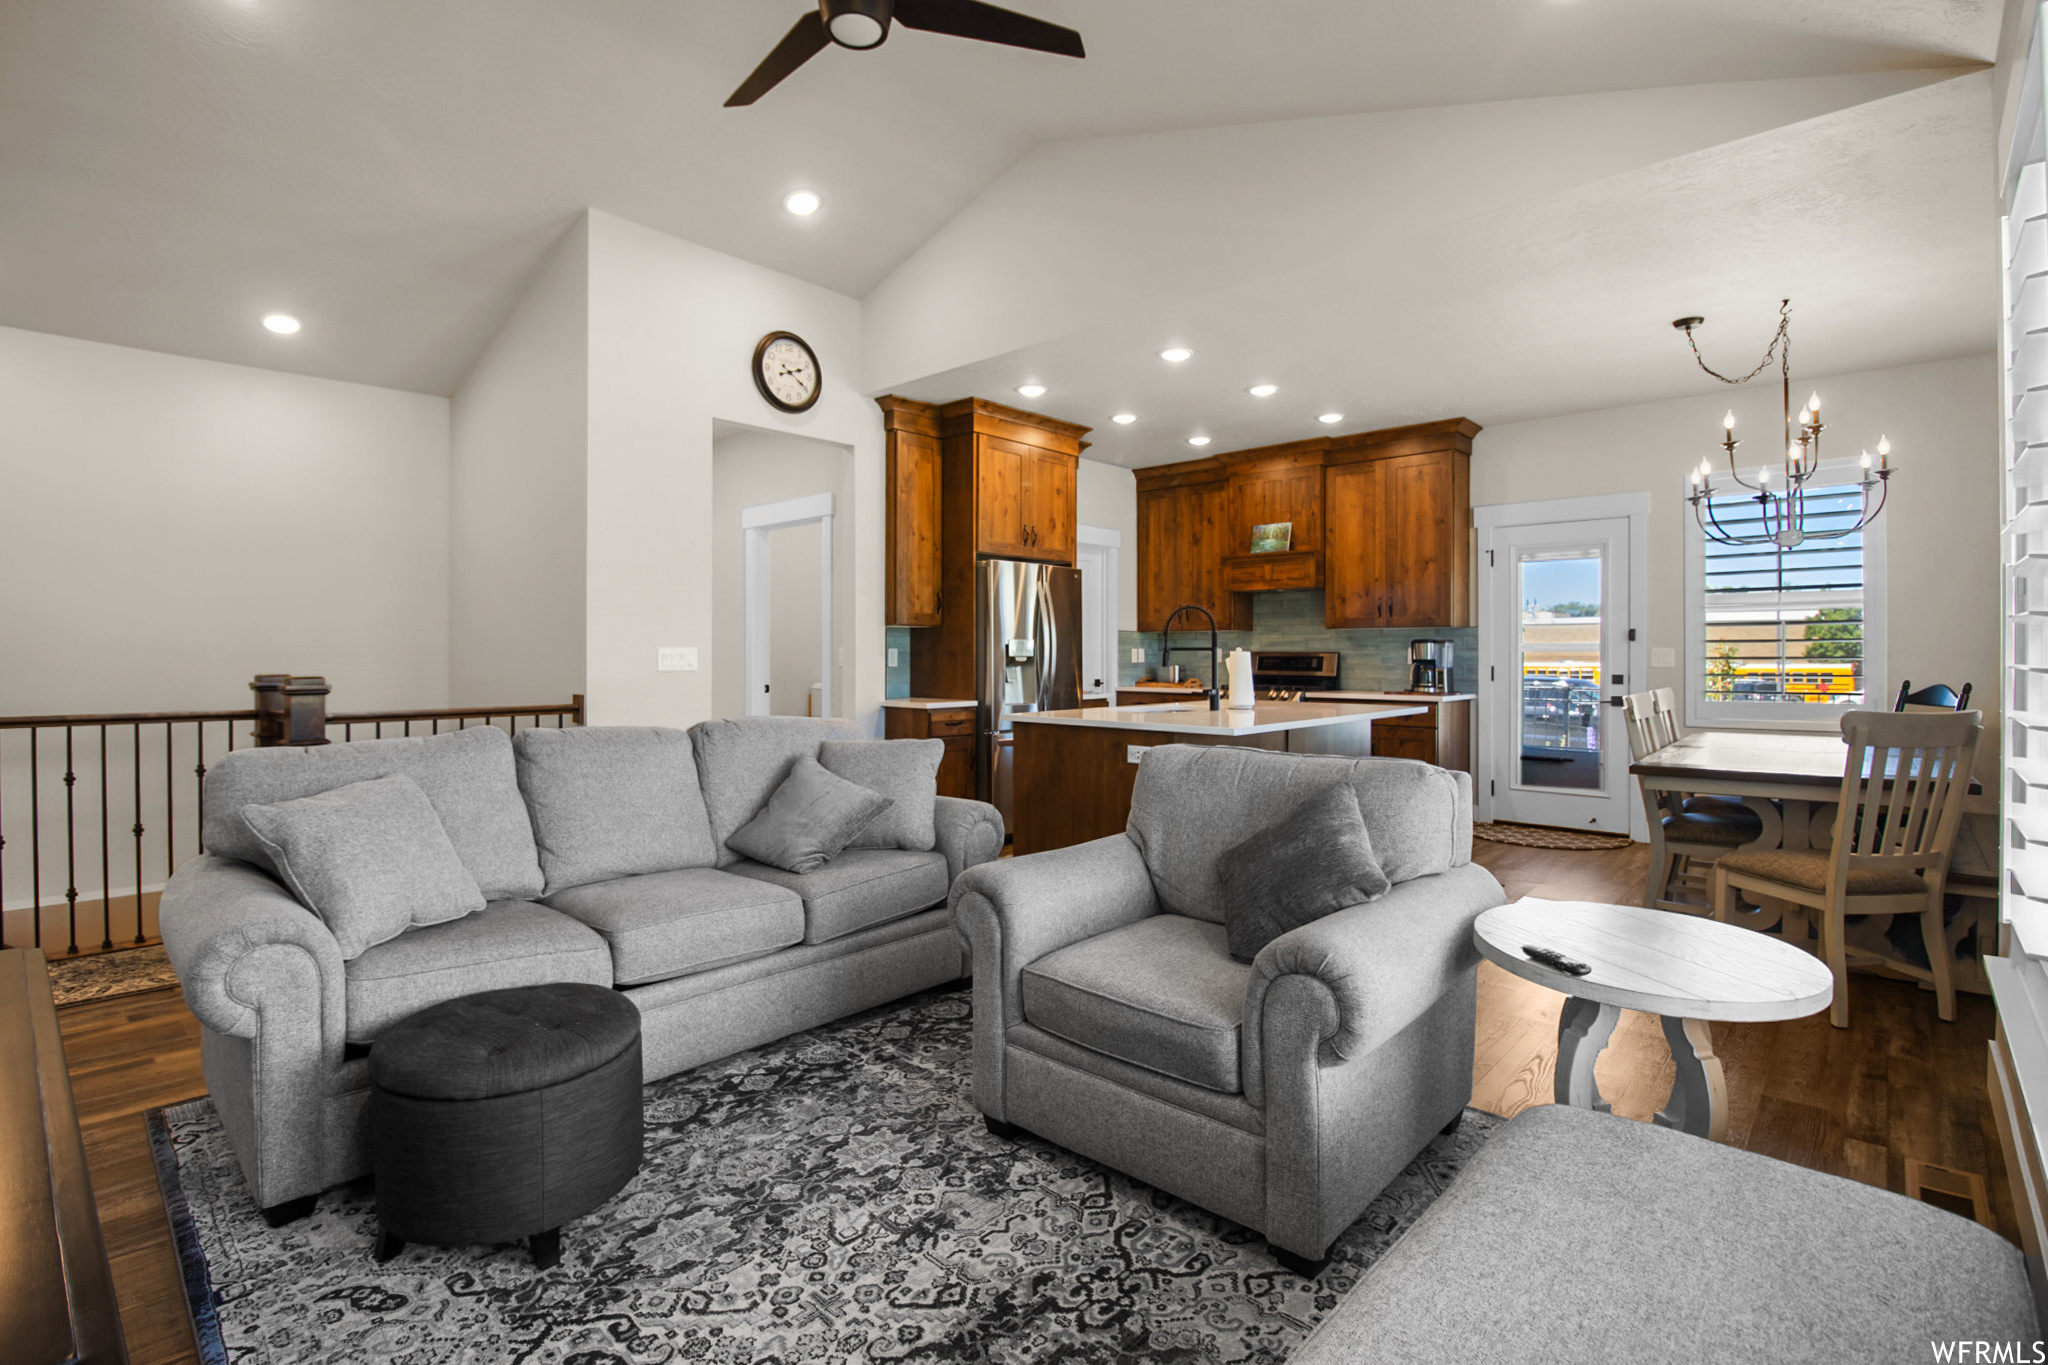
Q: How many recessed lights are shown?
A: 8